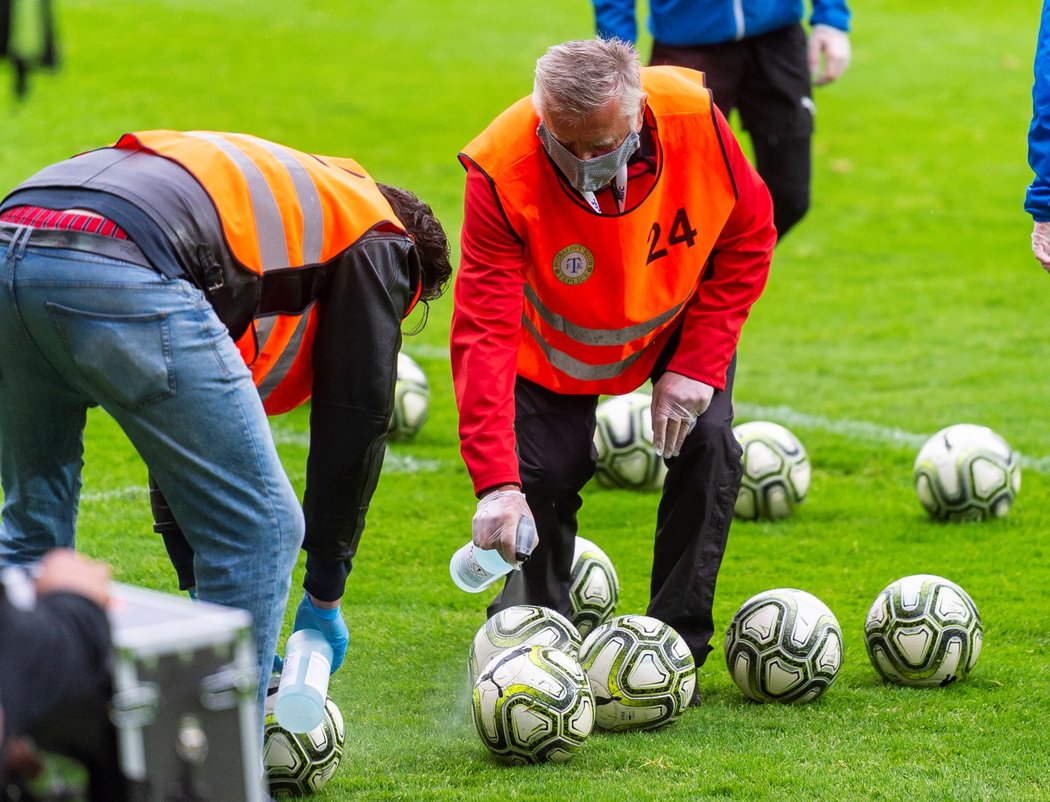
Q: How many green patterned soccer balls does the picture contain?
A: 11